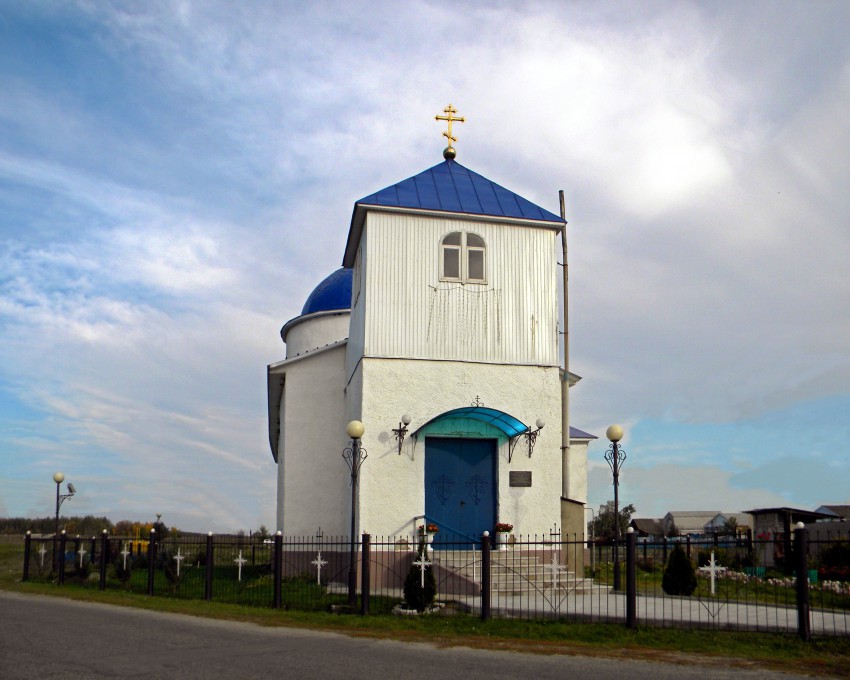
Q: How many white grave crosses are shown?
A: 9